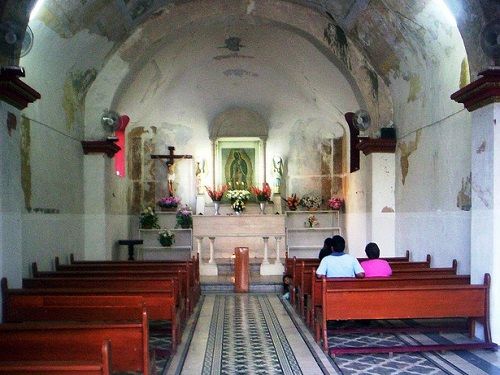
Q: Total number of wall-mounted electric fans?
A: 4